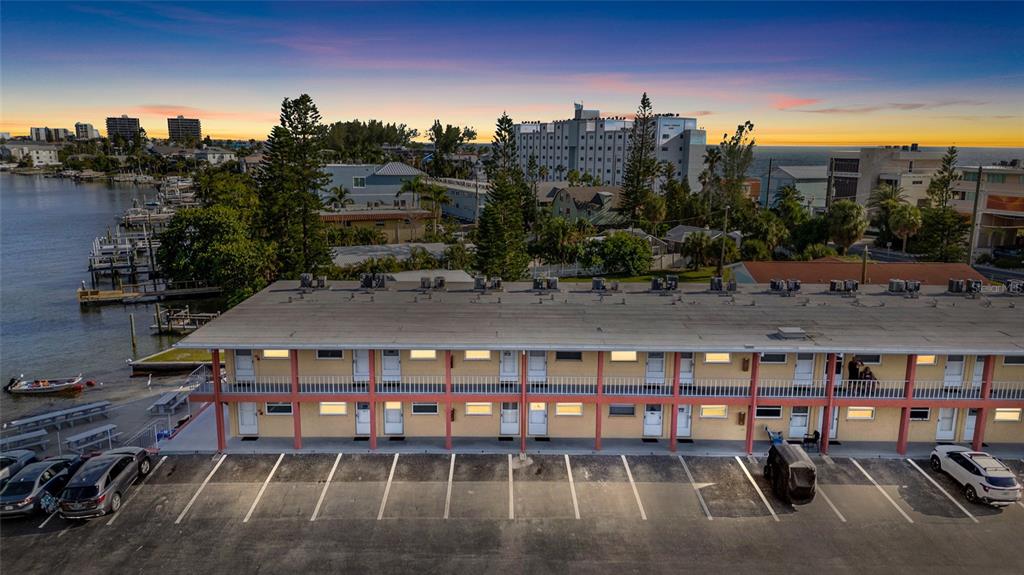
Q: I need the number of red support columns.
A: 11